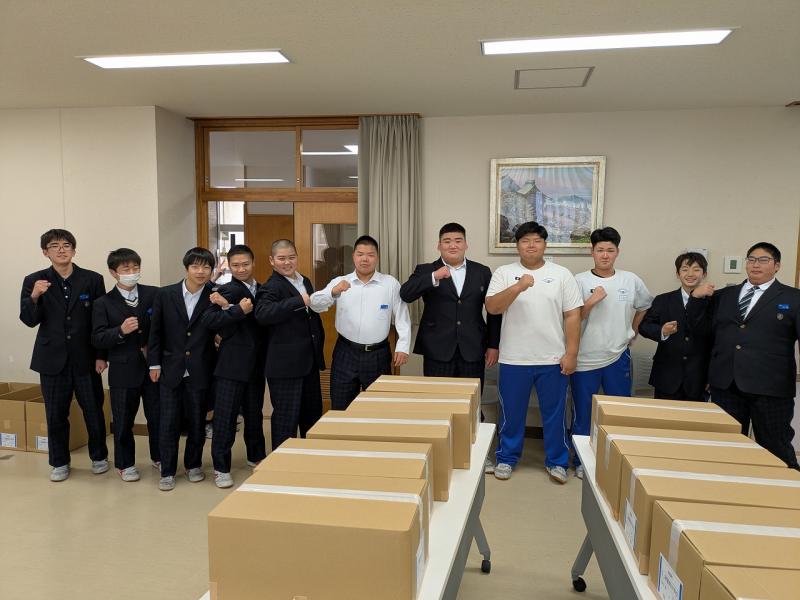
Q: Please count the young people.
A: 11